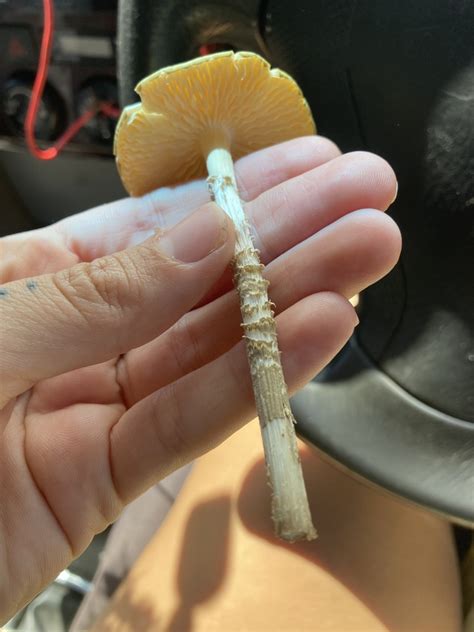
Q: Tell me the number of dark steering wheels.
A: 1